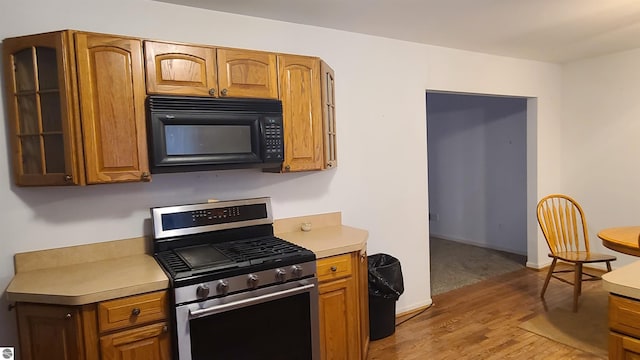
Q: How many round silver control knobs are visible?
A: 5